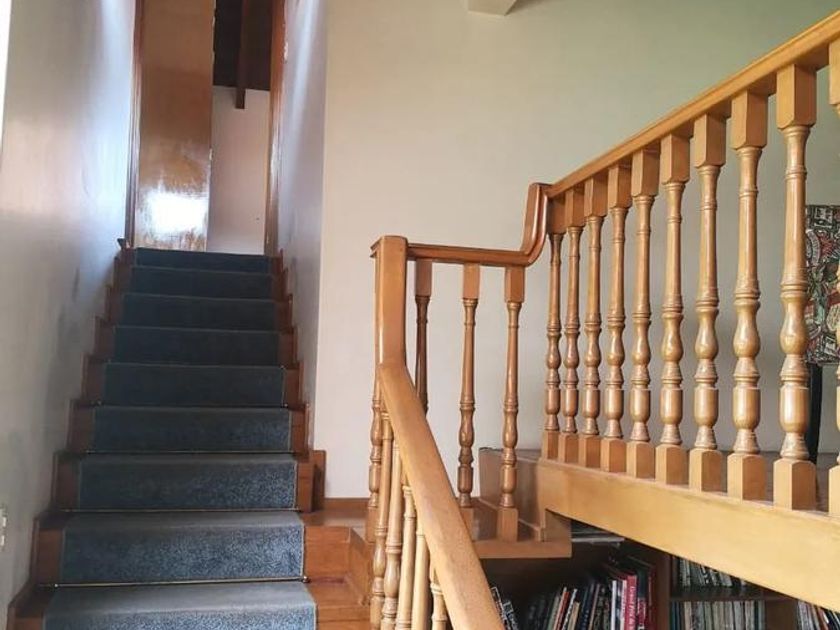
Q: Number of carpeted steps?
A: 9